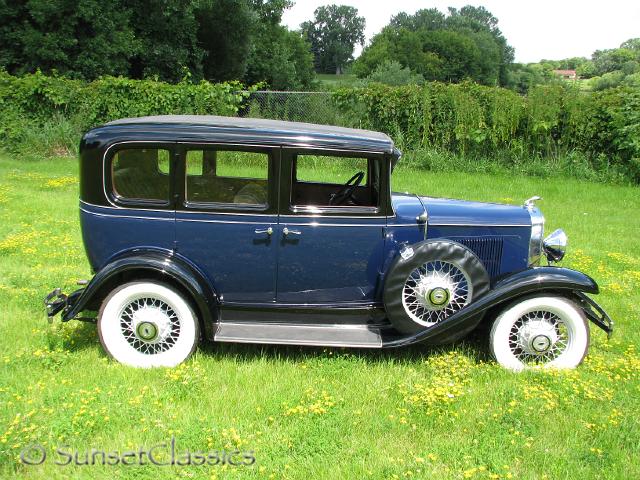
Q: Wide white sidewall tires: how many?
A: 2